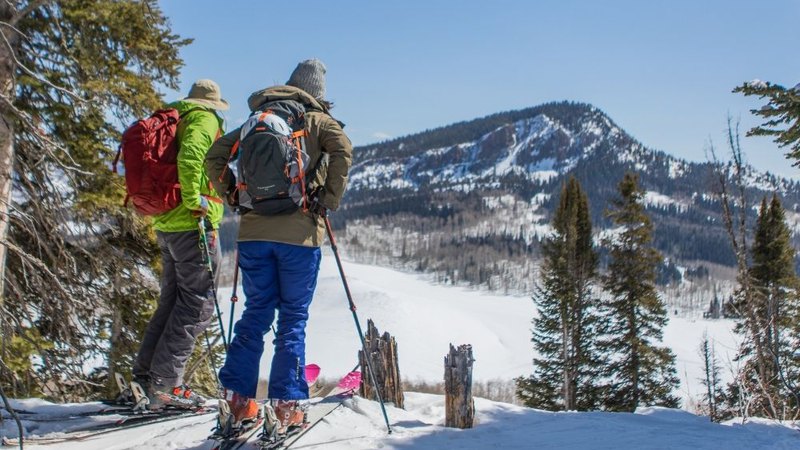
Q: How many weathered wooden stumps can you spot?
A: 2